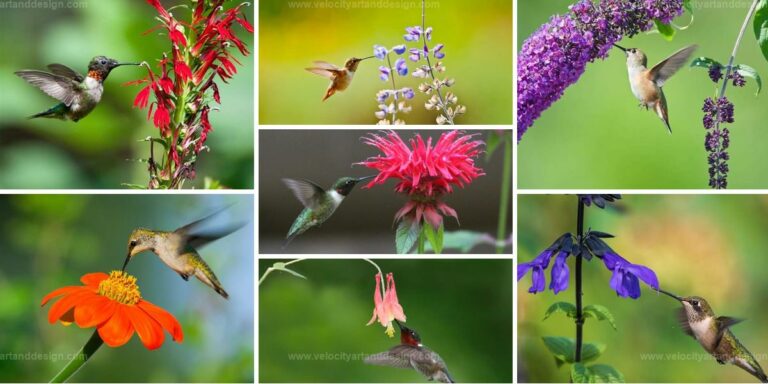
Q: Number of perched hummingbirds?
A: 0